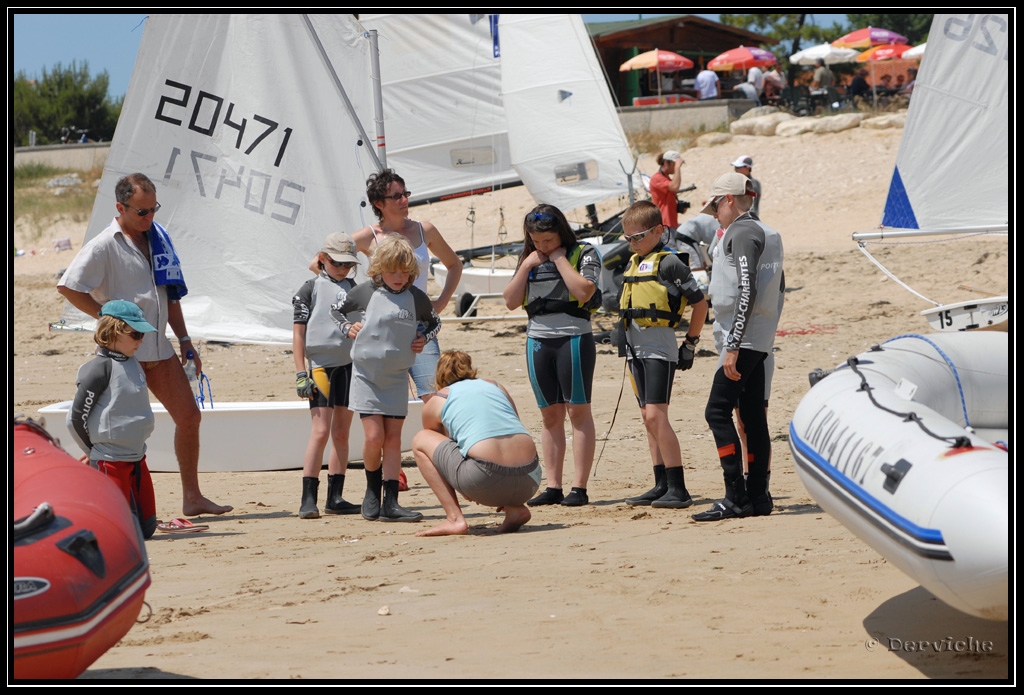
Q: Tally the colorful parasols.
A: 4